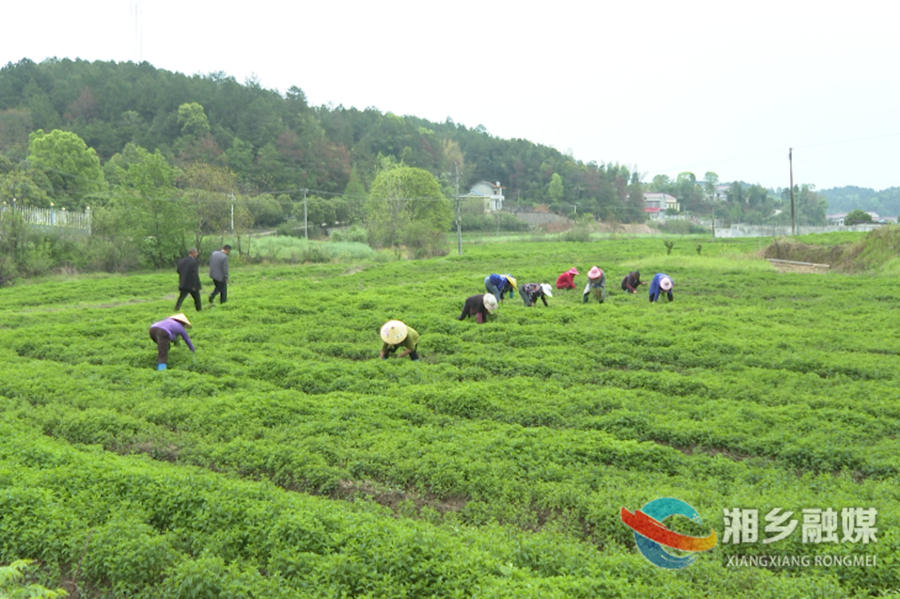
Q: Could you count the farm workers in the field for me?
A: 9